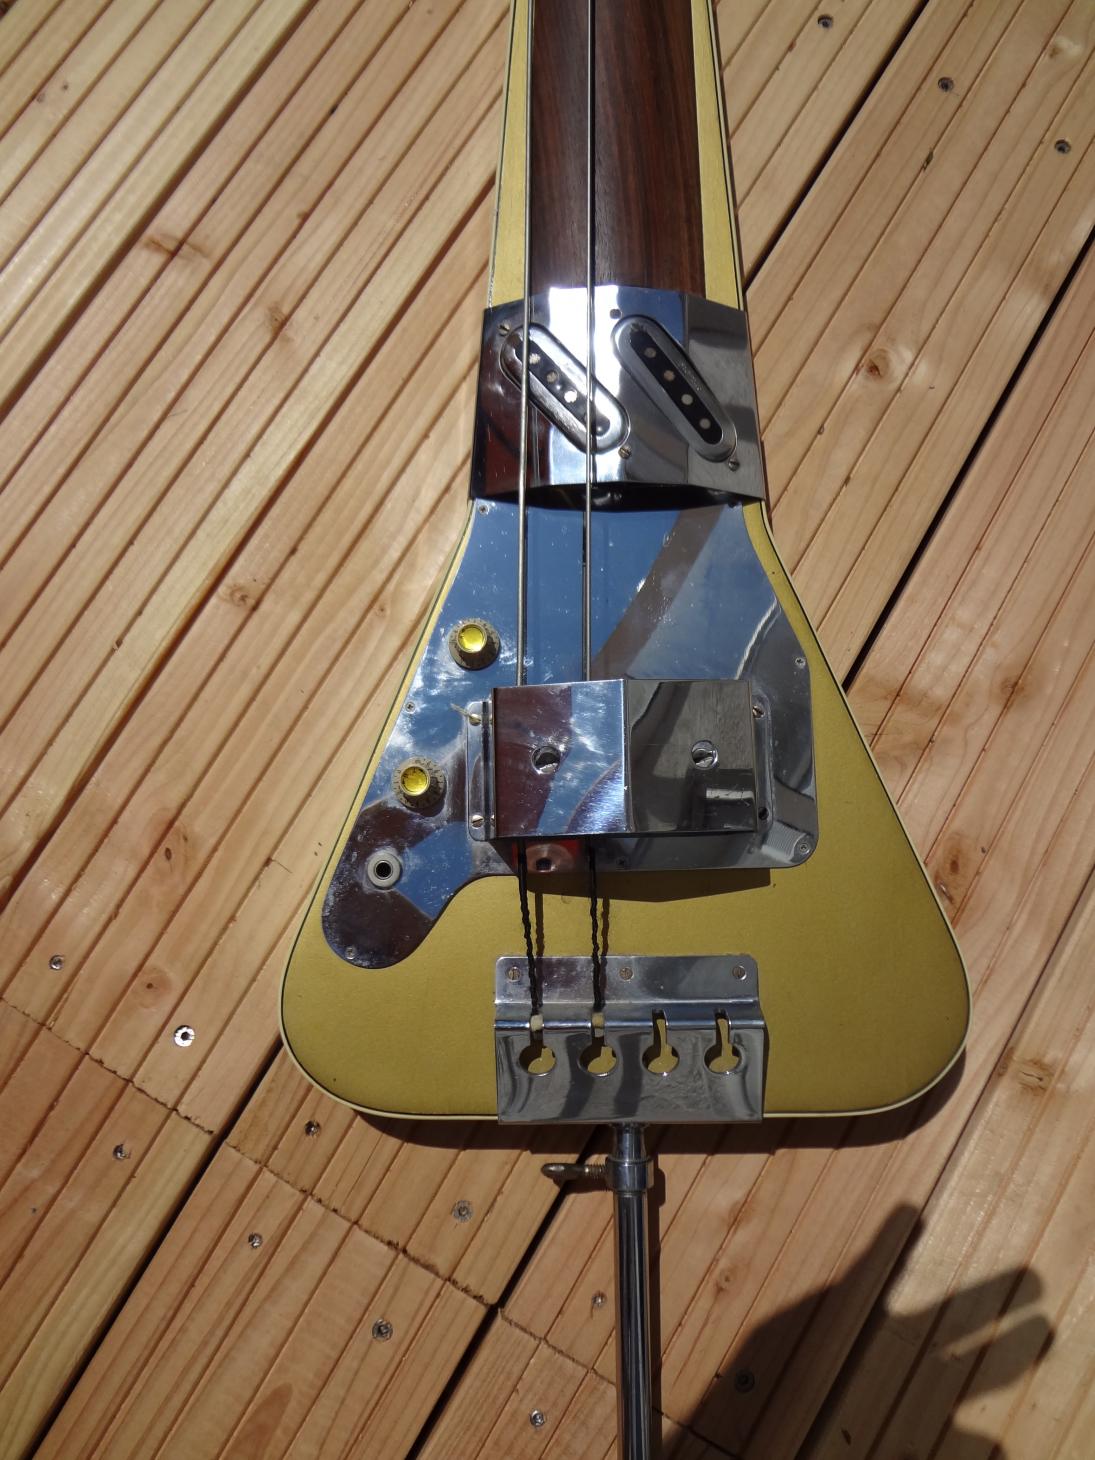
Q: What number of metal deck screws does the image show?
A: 13